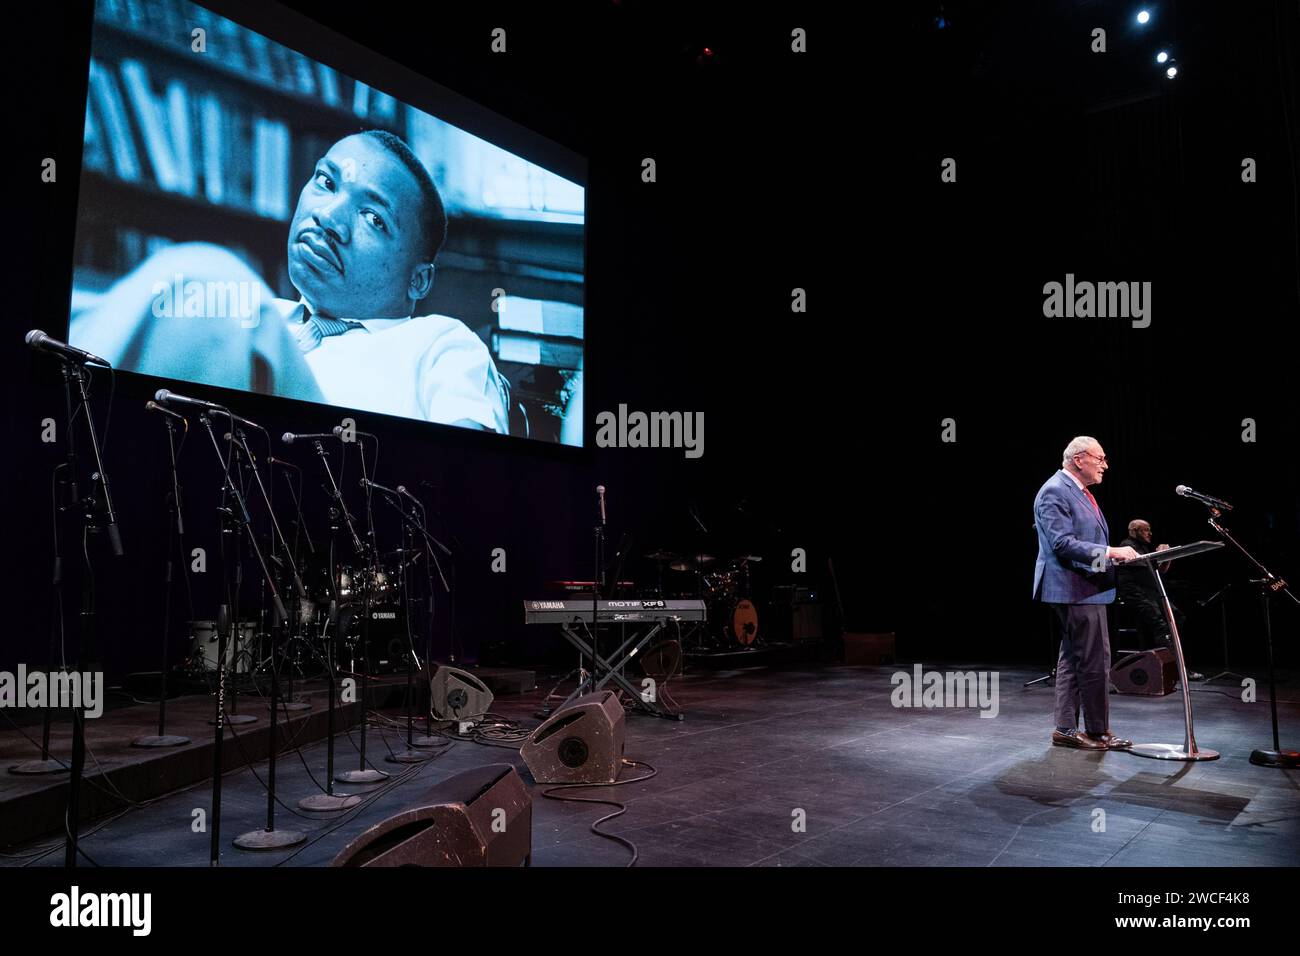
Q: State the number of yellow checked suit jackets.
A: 0